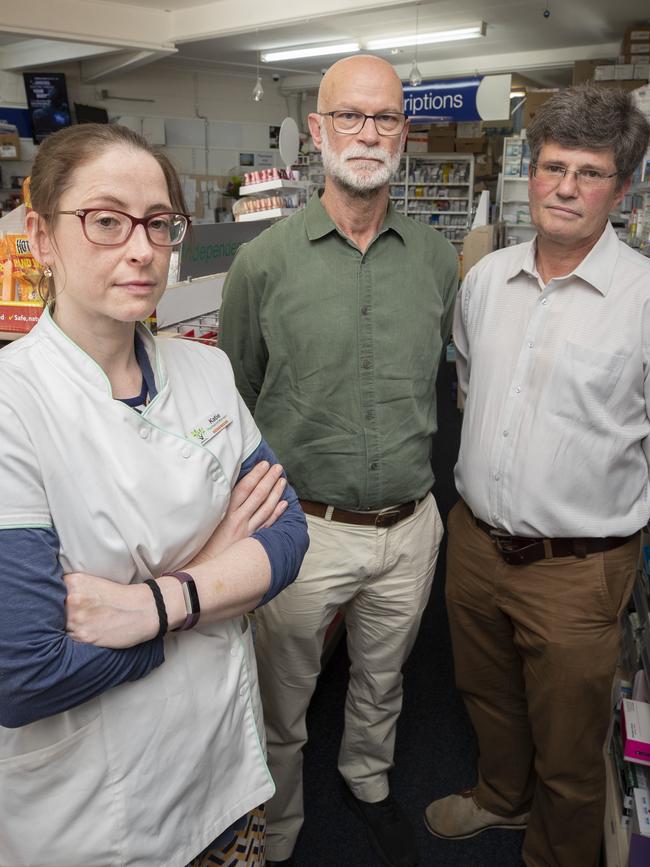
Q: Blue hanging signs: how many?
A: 1